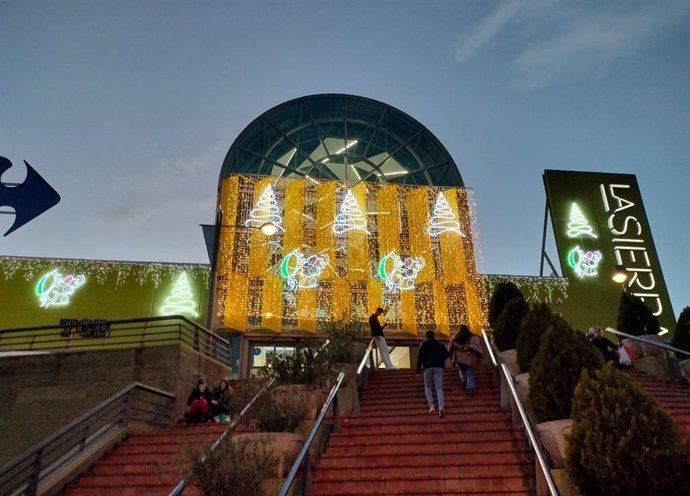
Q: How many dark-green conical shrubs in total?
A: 7